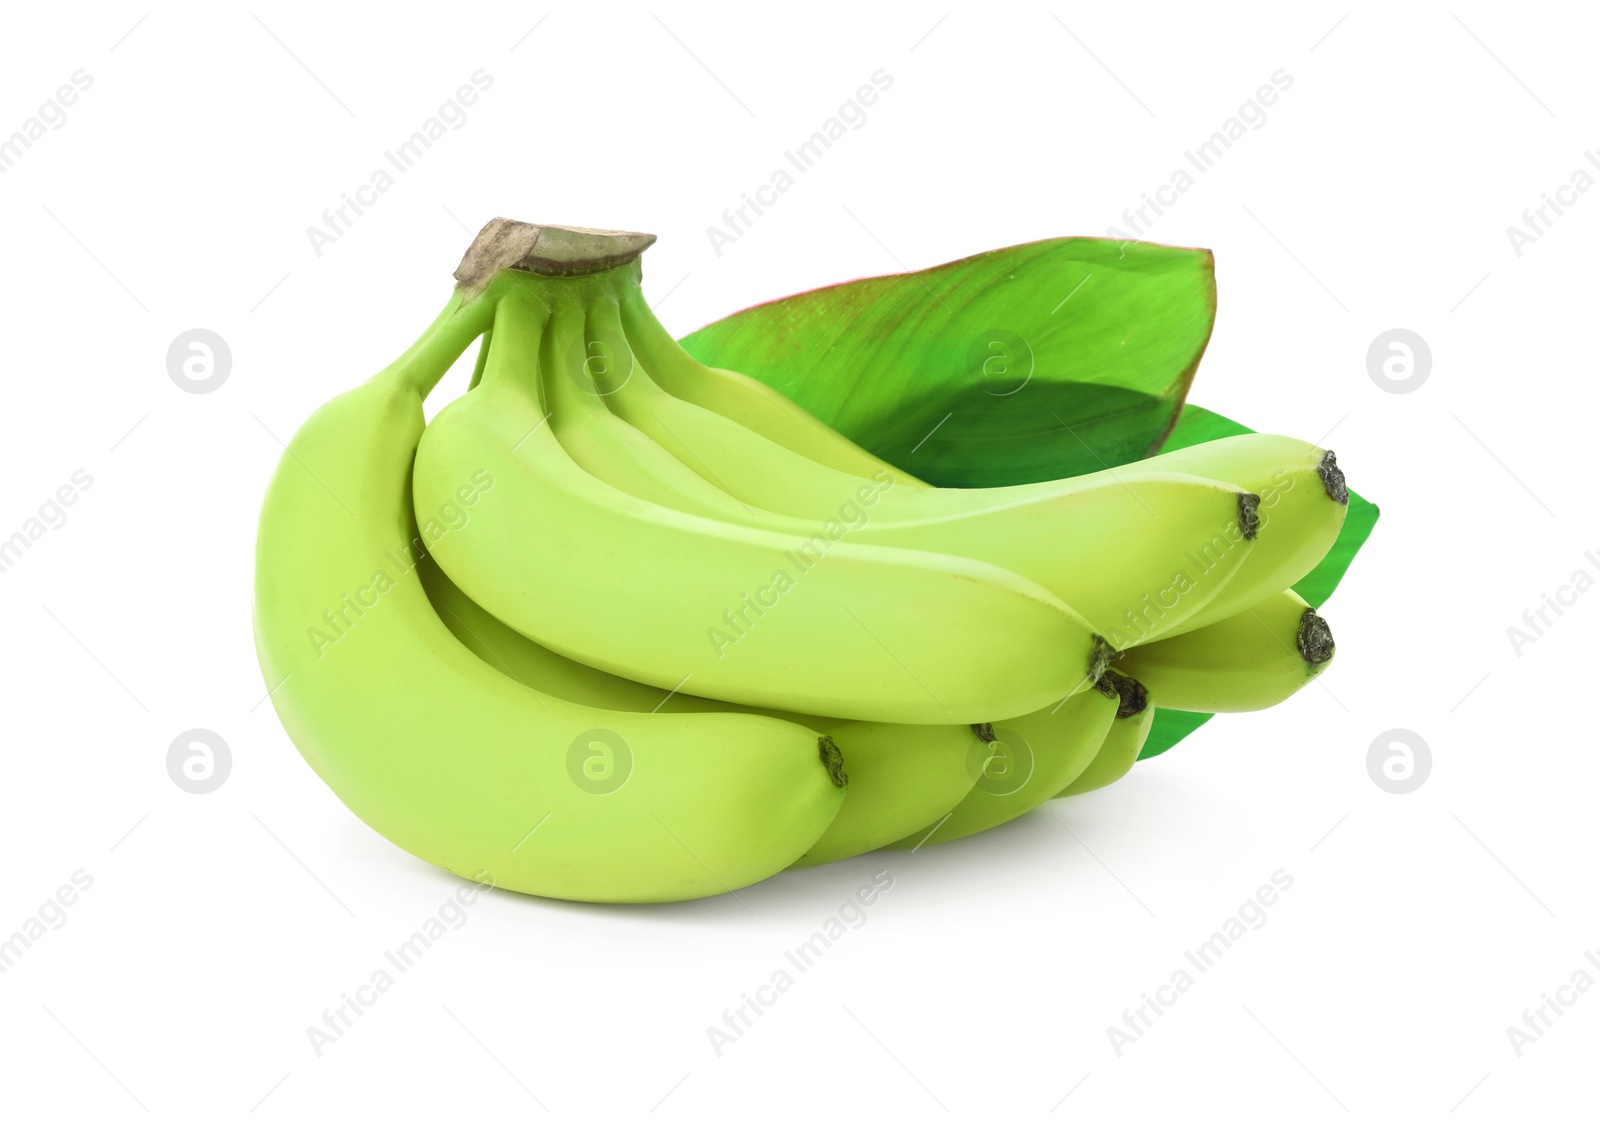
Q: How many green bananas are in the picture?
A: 8